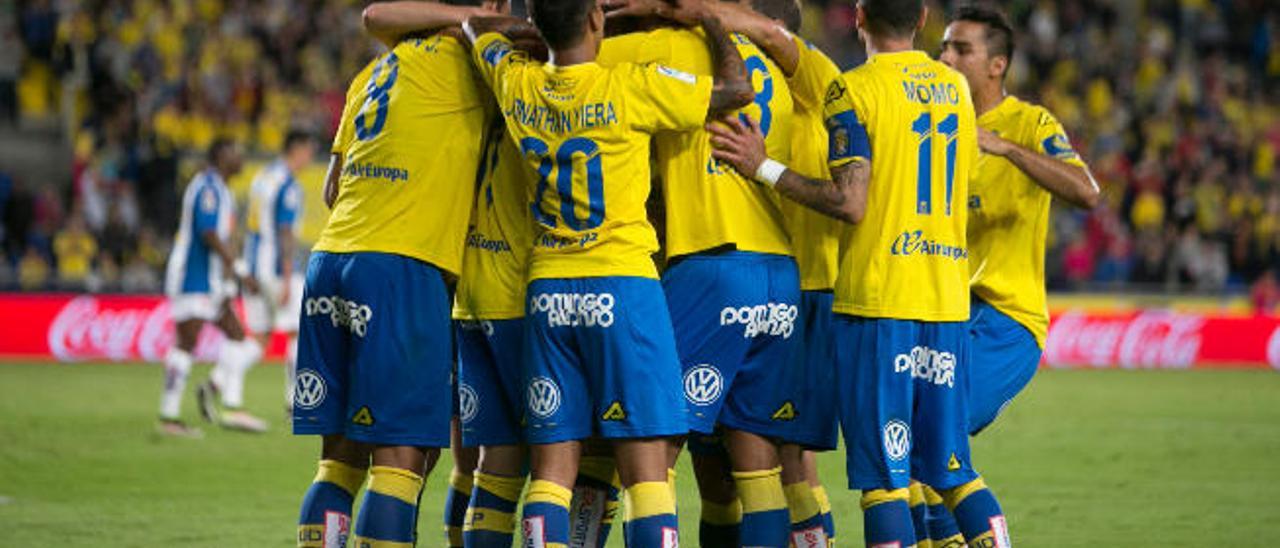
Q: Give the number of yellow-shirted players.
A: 7